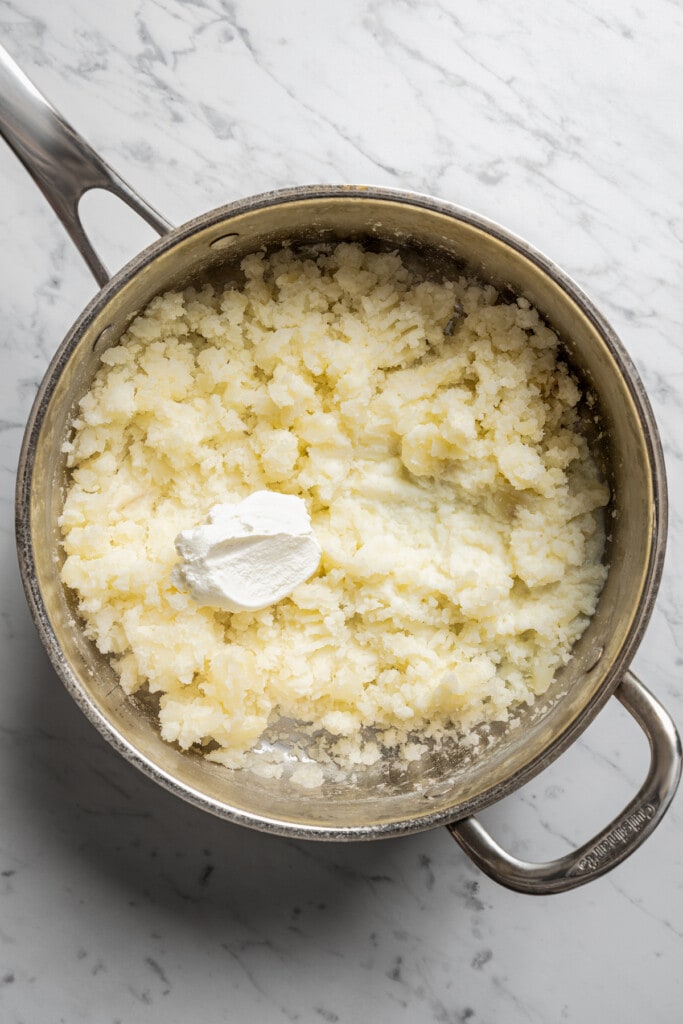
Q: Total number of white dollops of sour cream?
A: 1